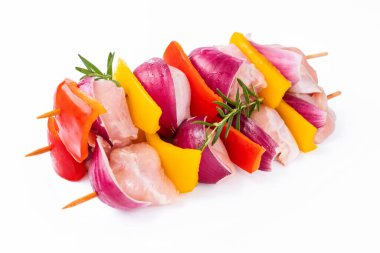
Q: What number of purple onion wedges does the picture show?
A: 8